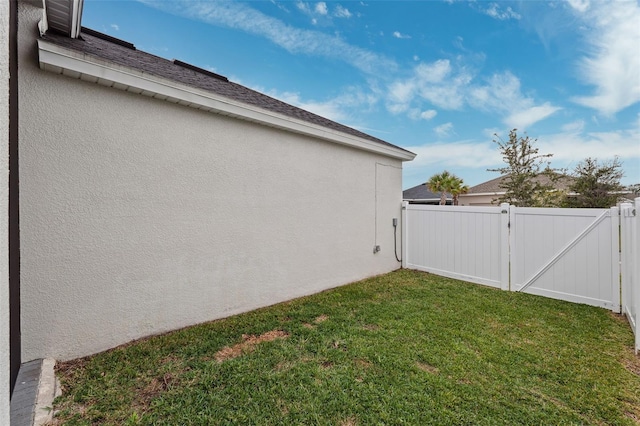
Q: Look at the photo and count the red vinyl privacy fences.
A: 0